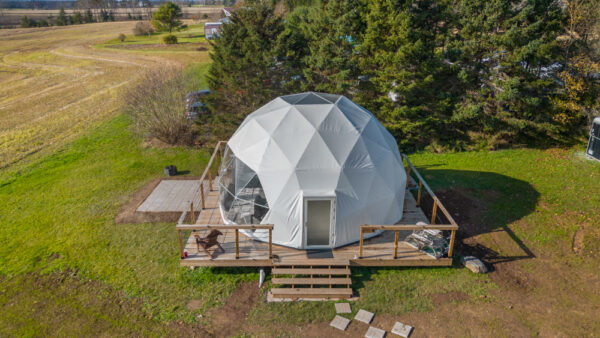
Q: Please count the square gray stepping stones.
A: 5